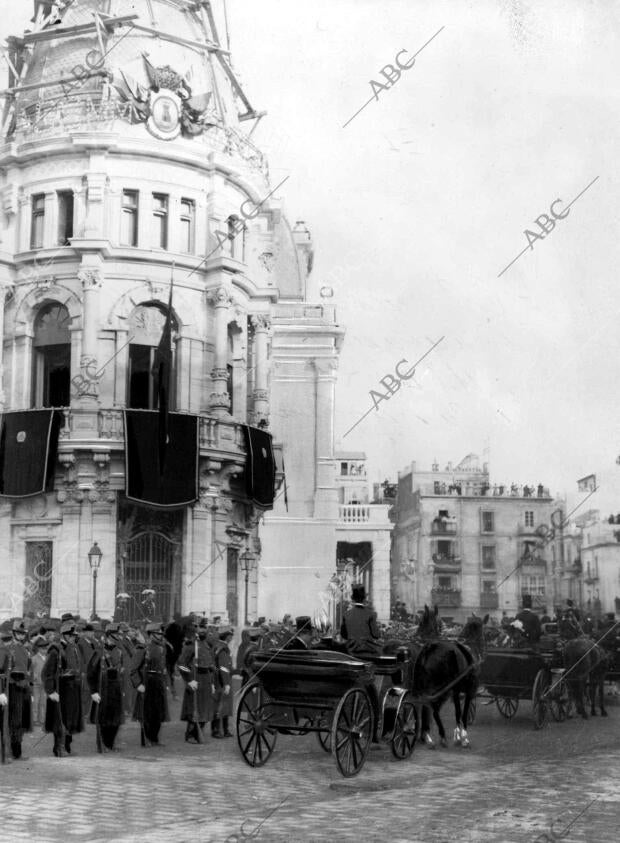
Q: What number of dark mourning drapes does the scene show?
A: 3